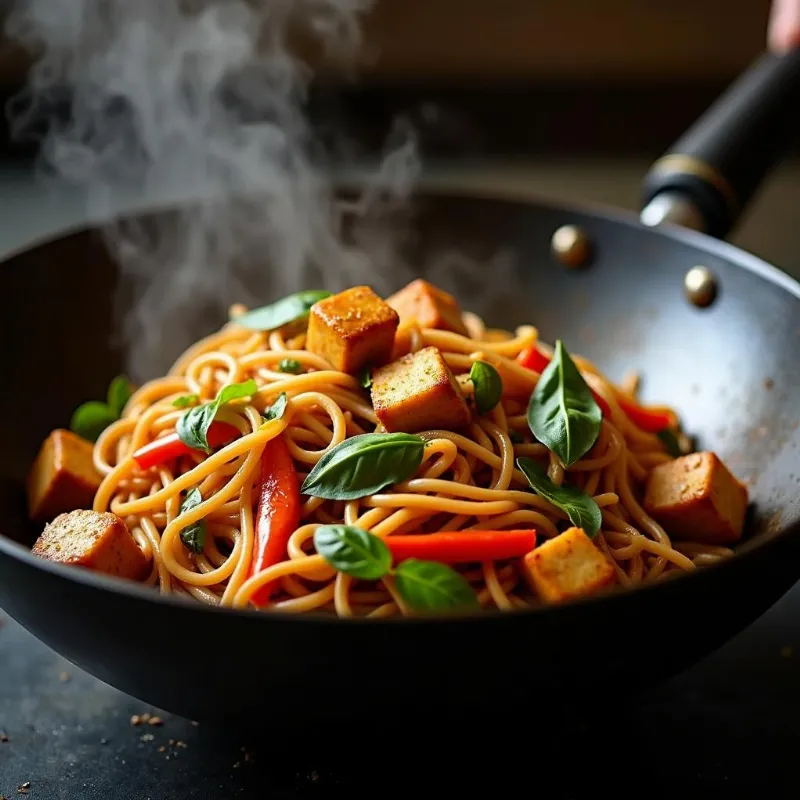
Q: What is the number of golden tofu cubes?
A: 7